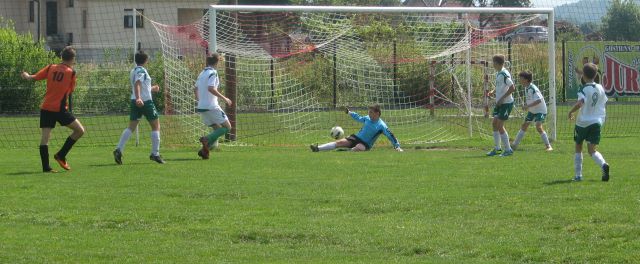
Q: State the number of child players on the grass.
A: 7